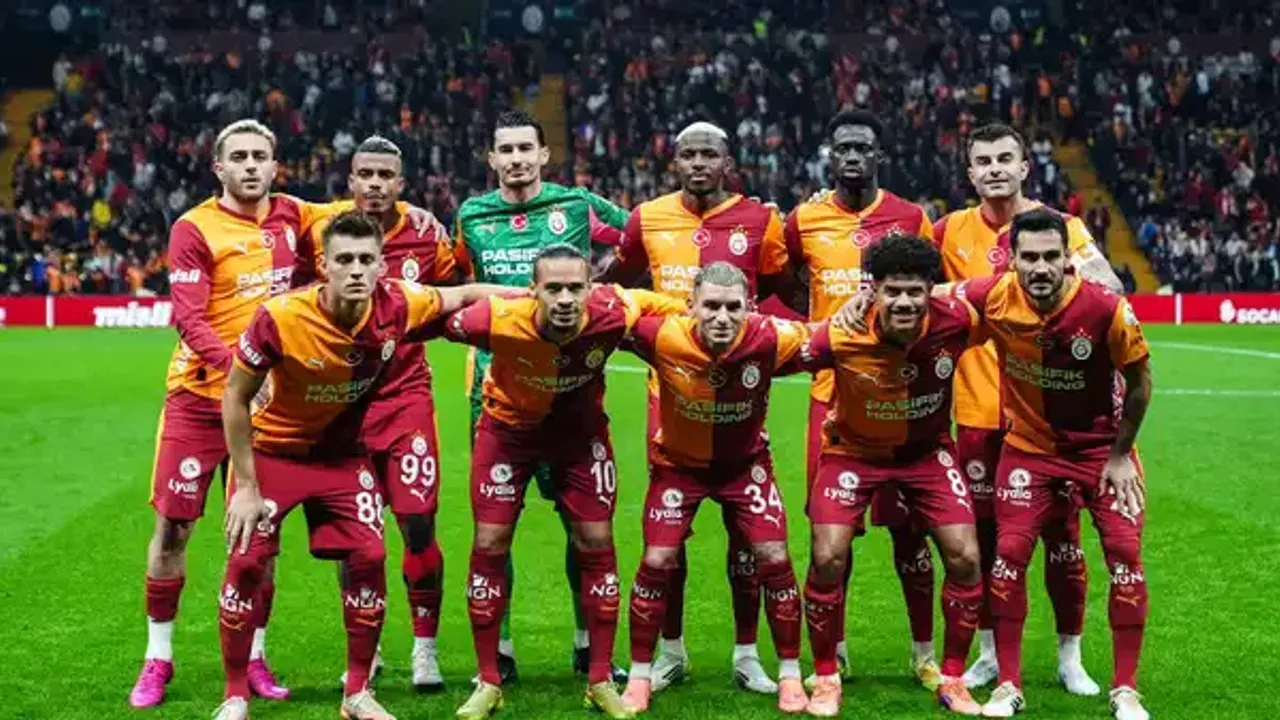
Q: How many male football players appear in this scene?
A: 11